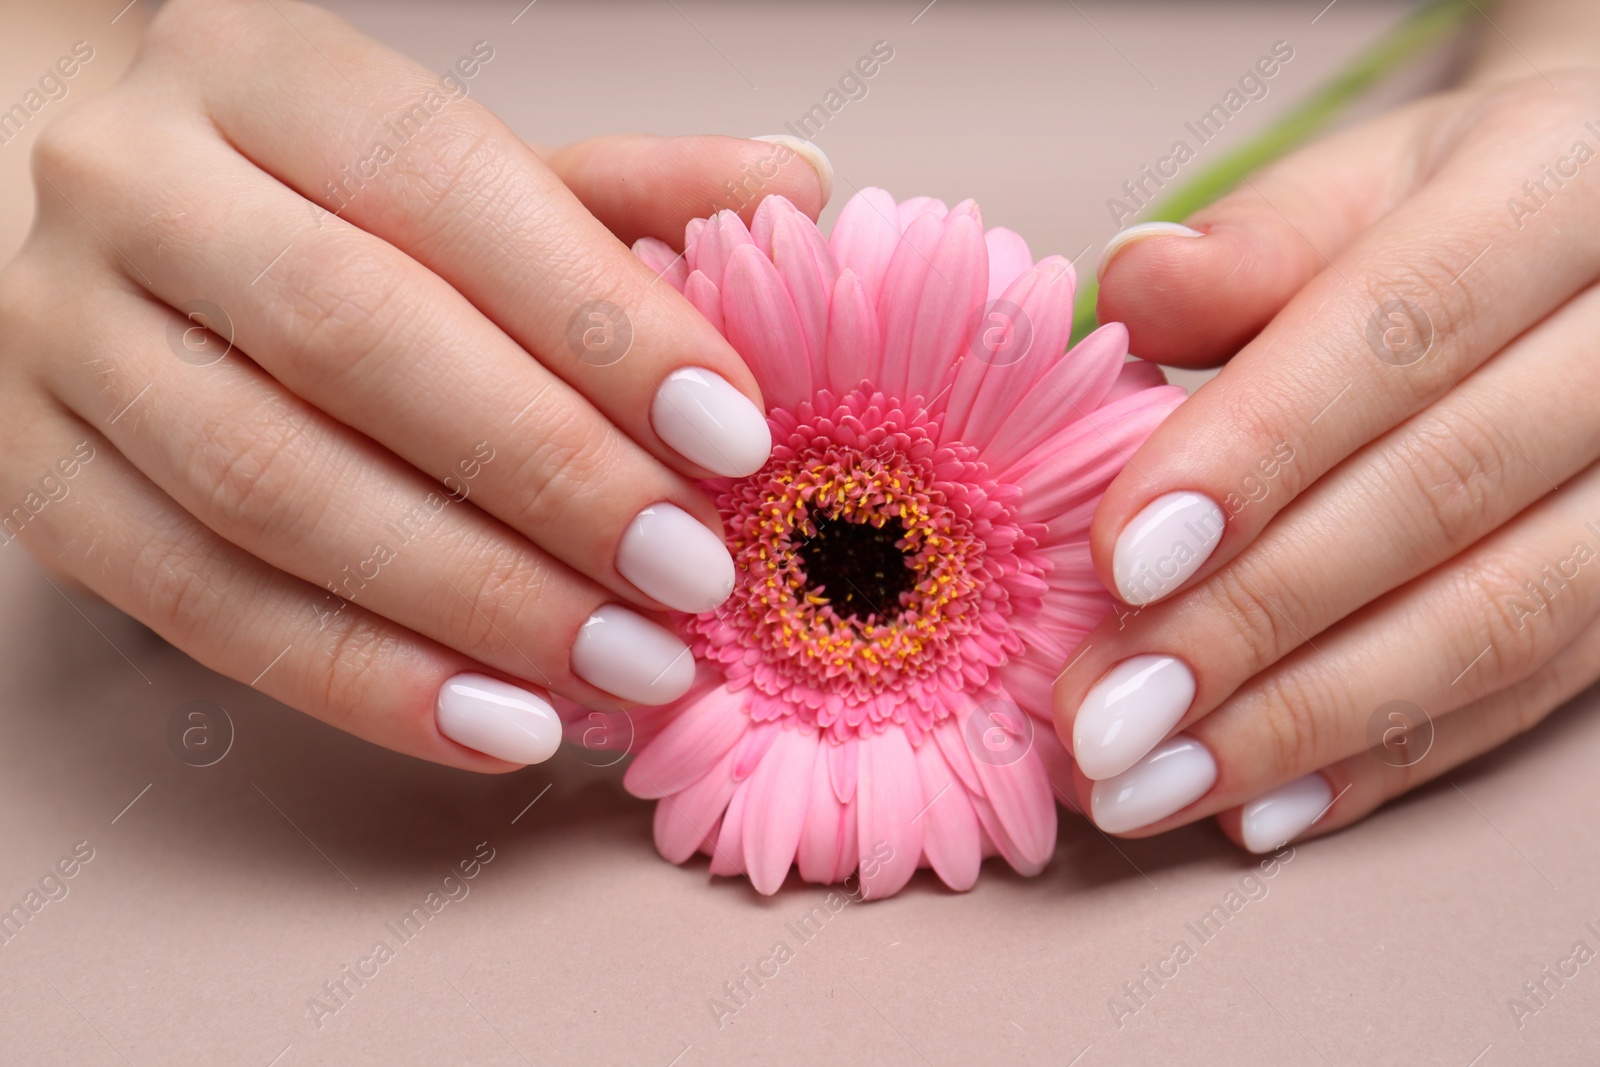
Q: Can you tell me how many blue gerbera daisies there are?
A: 0